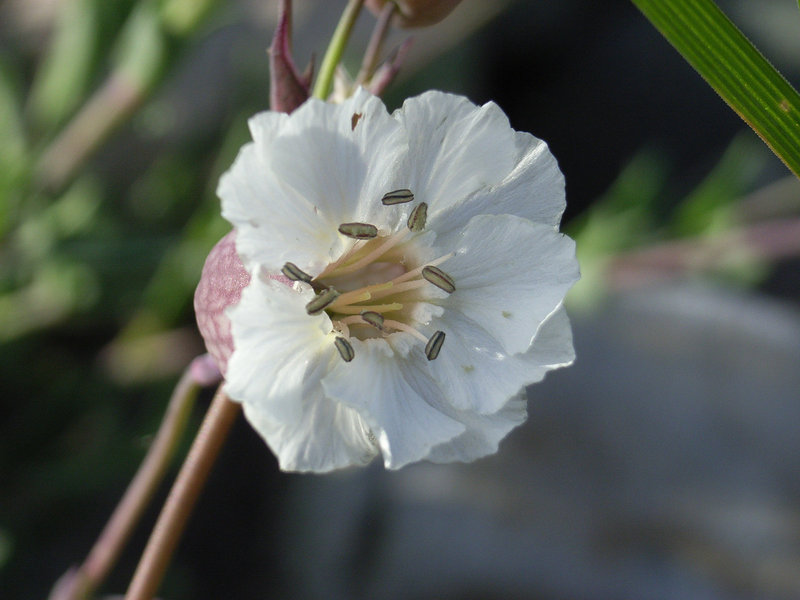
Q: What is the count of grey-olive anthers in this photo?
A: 9